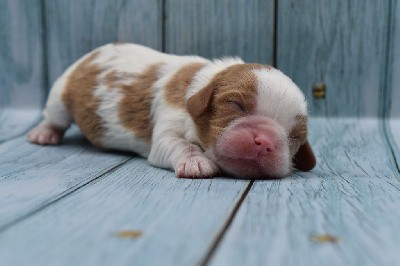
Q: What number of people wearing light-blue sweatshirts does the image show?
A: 0